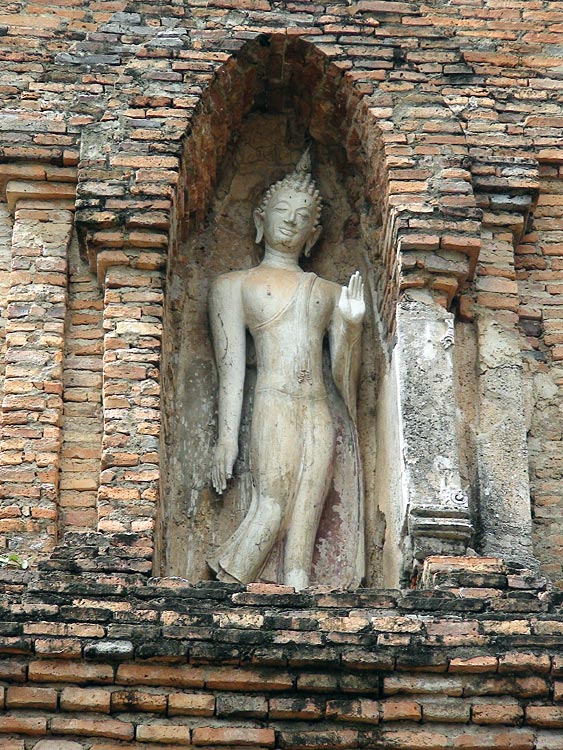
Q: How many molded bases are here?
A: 1